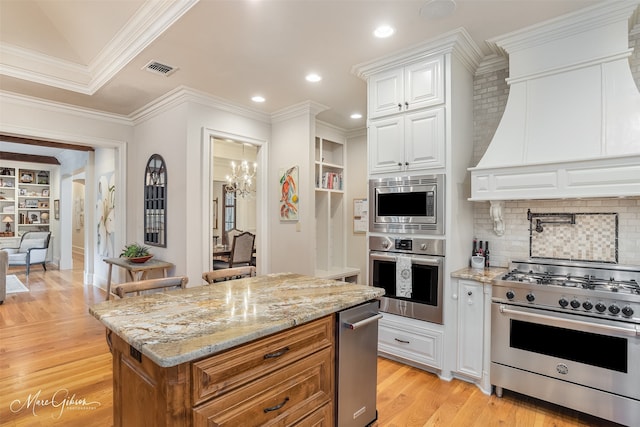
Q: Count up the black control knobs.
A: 8